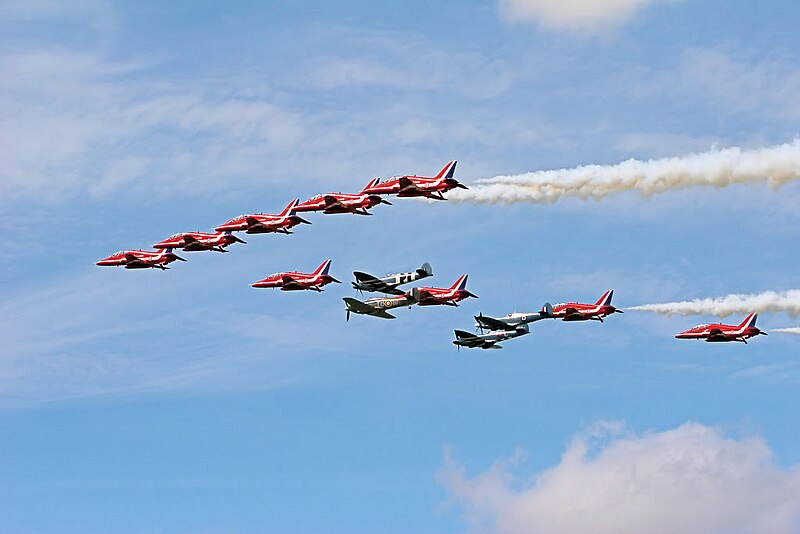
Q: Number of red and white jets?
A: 9